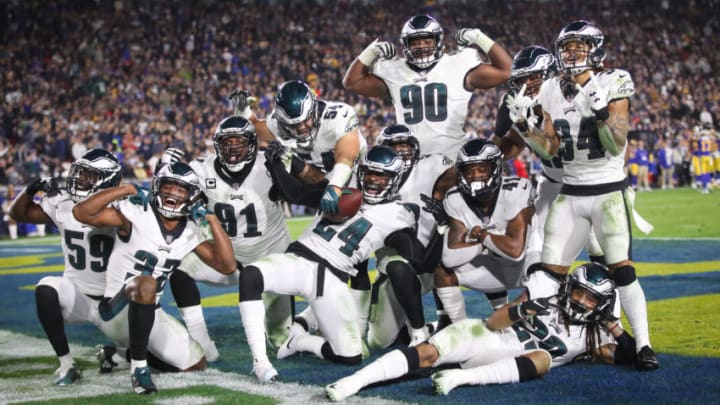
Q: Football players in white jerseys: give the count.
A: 11